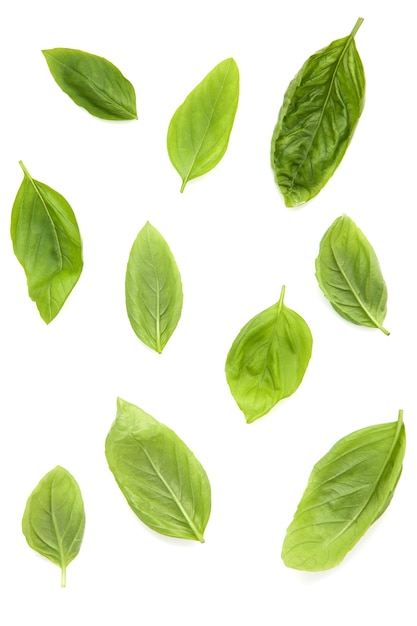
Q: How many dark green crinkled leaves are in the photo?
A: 1